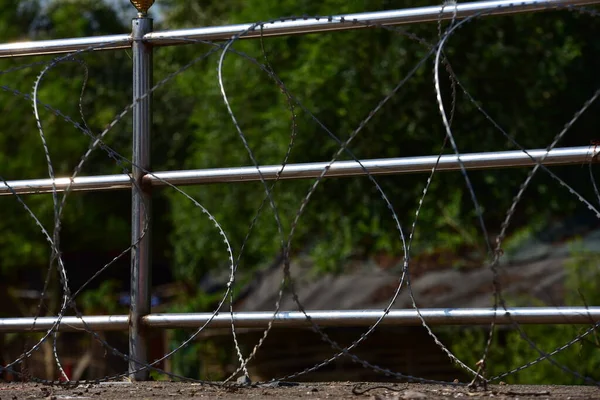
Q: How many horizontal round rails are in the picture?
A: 3